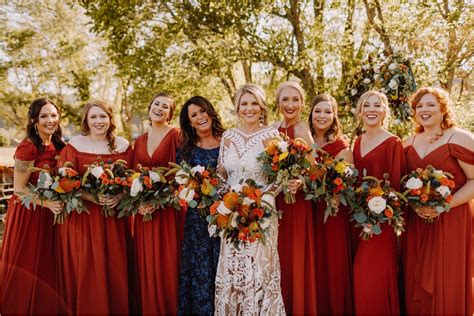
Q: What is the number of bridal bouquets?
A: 9